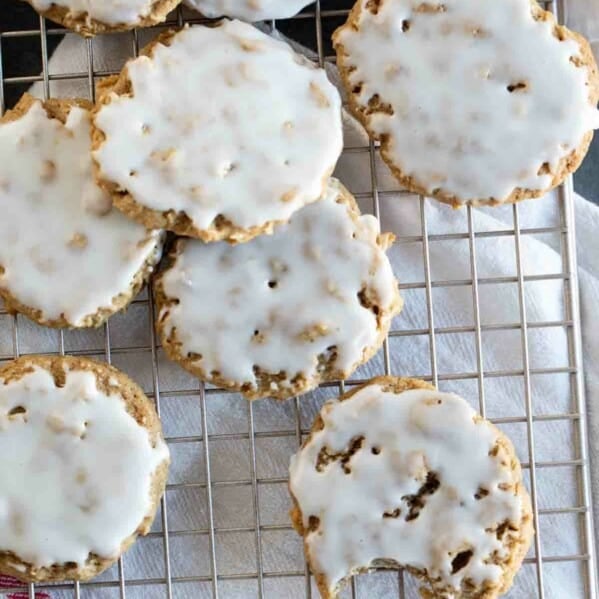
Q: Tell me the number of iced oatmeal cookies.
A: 8